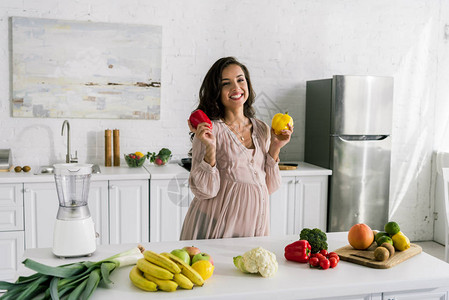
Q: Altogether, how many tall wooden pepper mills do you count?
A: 2